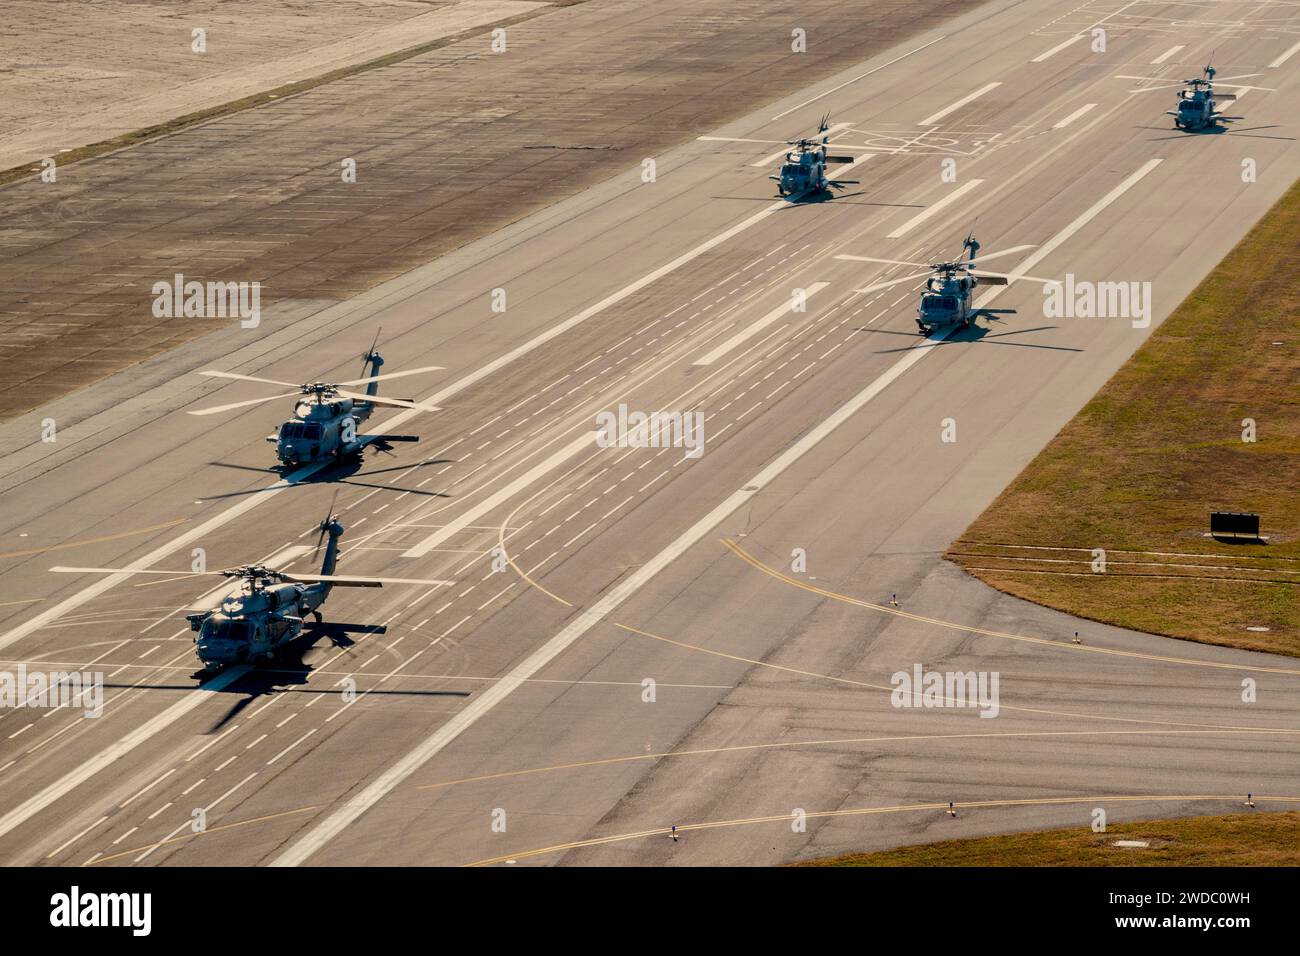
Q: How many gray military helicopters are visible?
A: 5